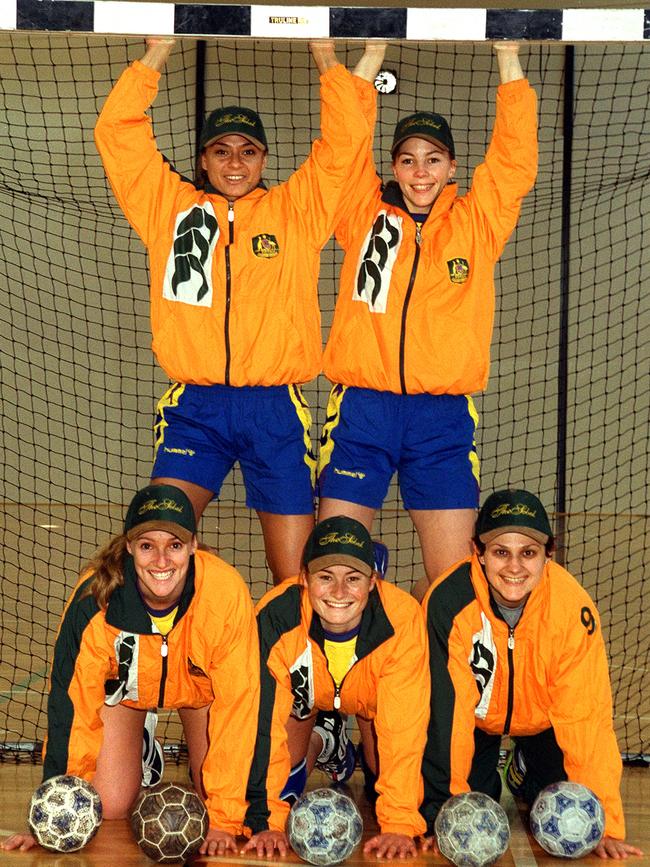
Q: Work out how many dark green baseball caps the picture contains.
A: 5